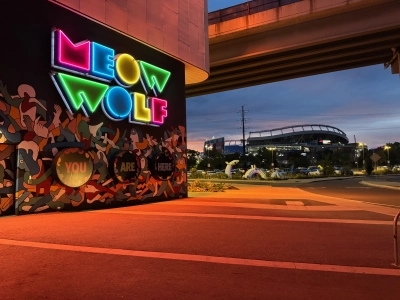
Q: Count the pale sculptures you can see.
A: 3